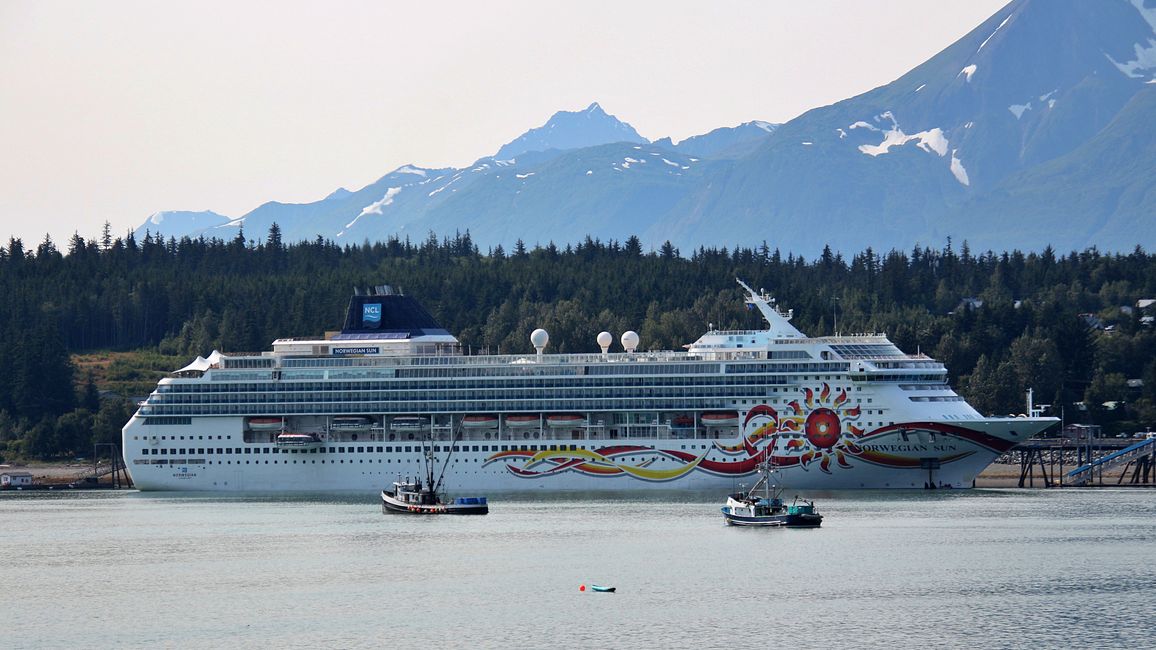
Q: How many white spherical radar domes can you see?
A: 3